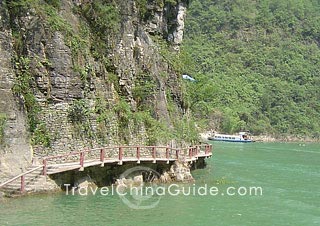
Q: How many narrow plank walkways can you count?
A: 1